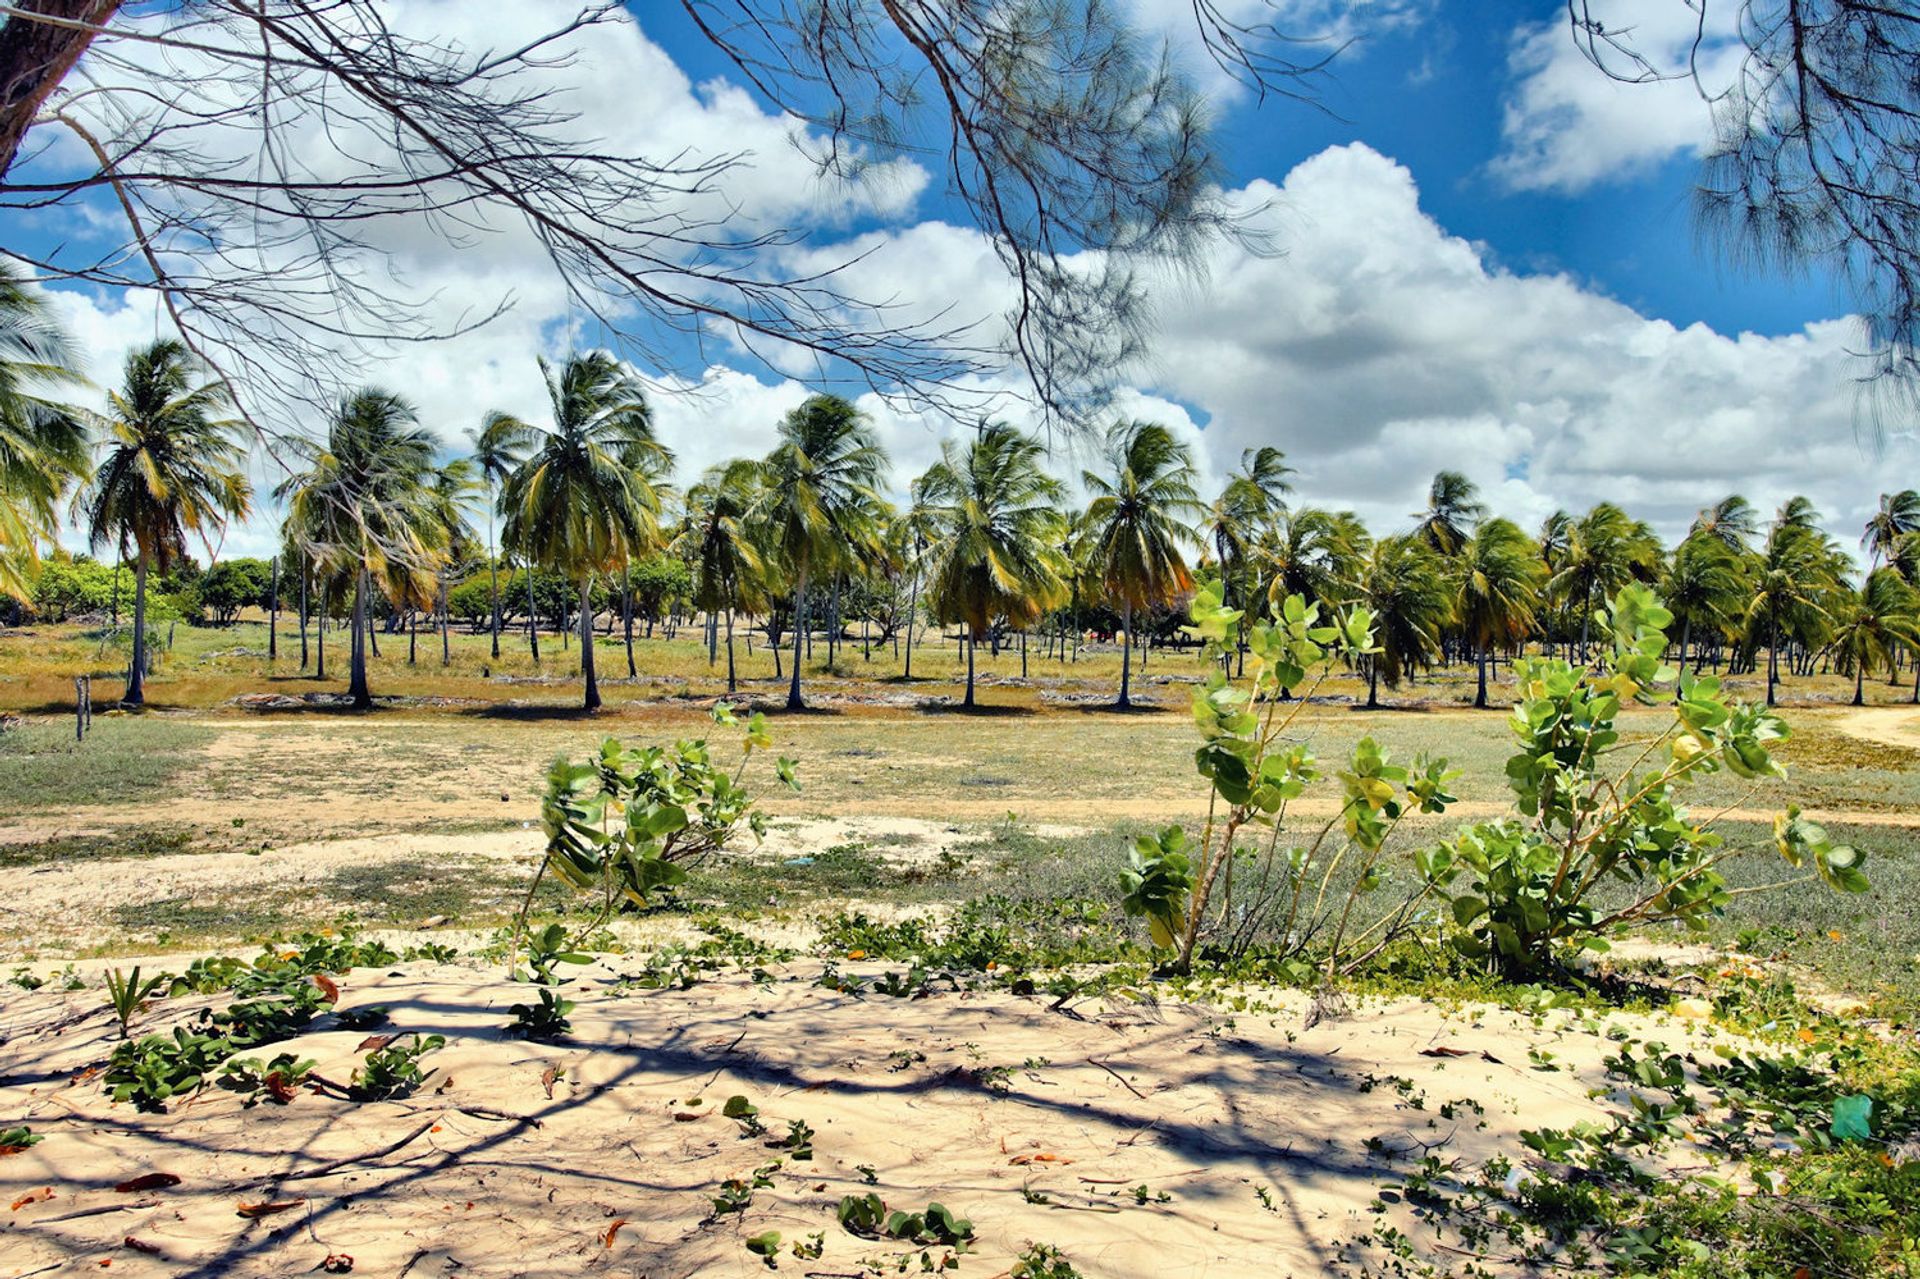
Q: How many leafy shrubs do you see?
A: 3